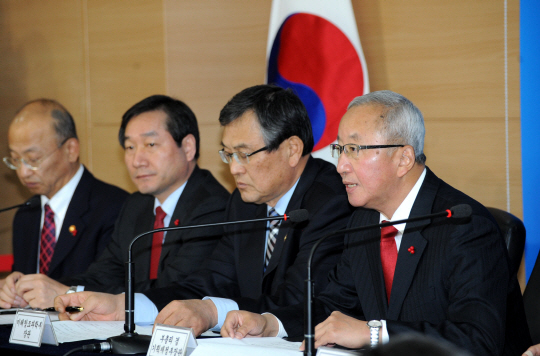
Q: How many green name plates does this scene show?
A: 0